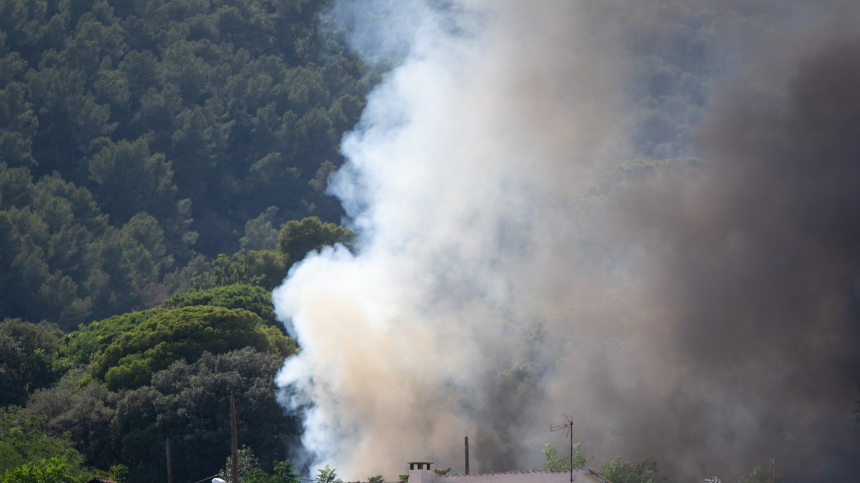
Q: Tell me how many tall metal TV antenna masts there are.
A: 1